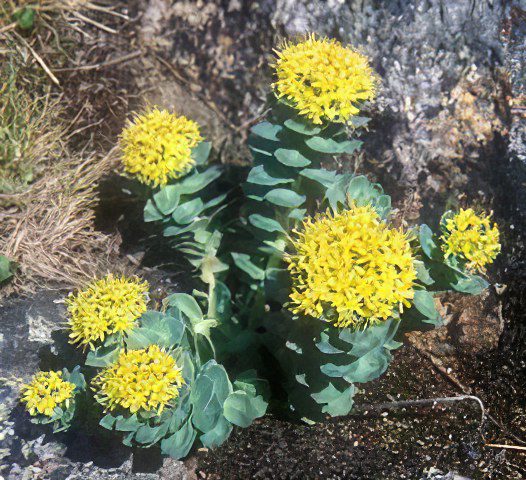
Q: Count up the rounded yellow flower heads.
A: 7